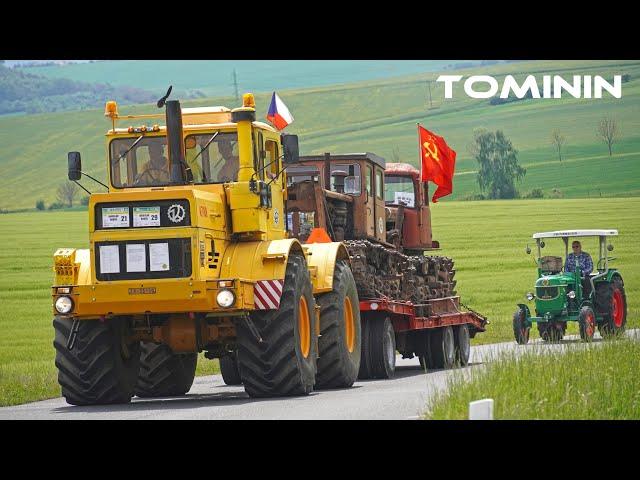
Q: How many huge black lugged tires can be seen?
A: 4